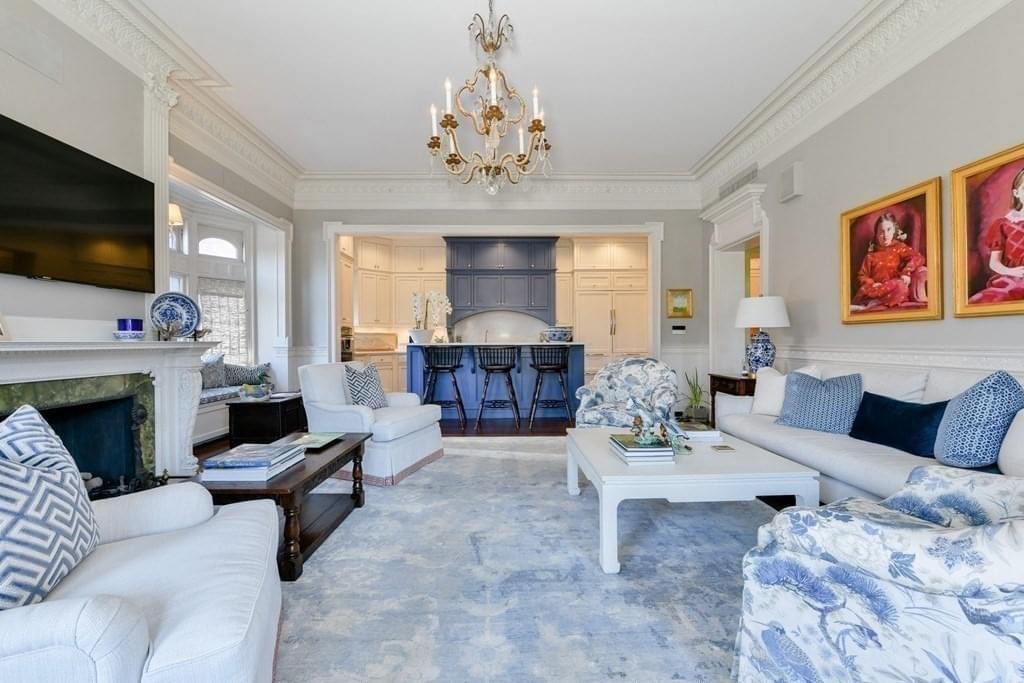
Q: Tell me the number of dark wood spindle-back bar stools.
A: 3